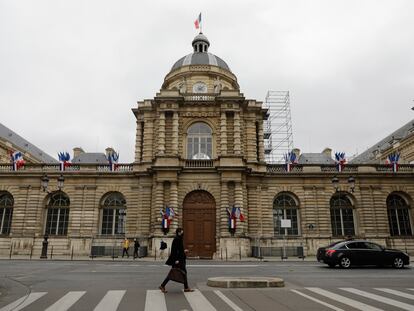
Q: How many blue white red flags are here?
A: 9